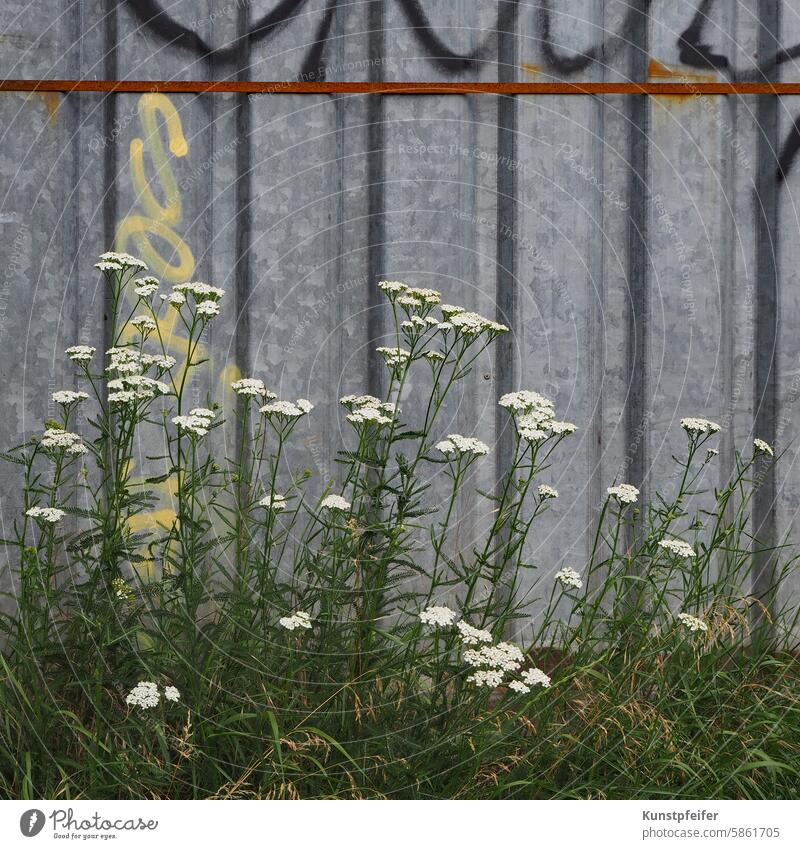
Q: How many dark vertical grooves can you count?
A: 6